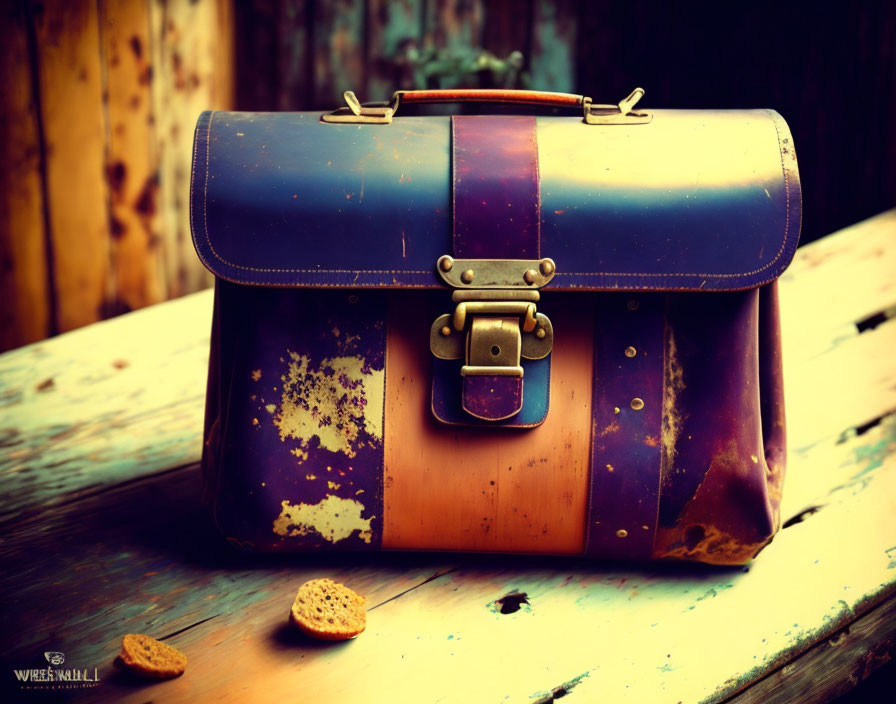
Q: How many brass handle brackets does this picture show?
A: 2